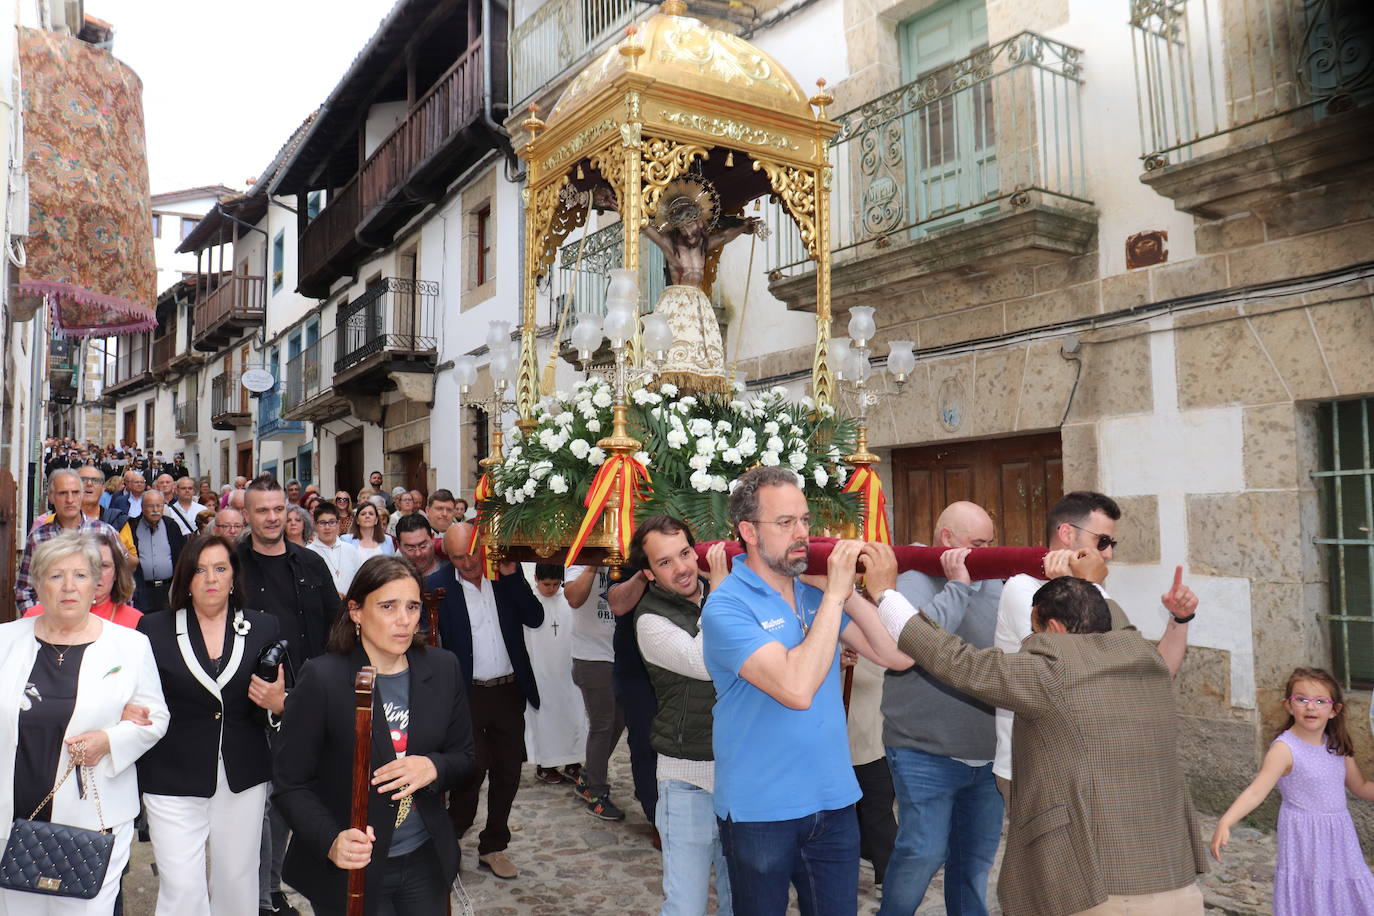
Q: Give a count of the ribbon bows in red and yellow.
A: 3